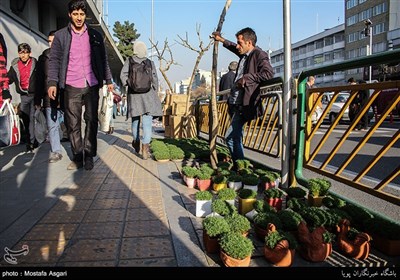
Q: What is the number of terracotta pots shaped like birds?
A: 3